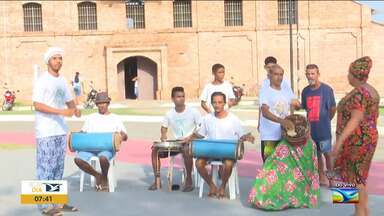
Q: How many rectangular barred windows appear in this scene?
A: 6